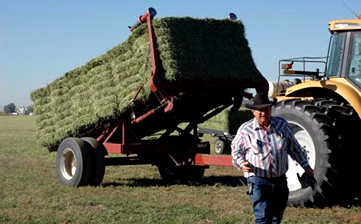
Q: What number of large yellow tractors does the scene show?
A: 1